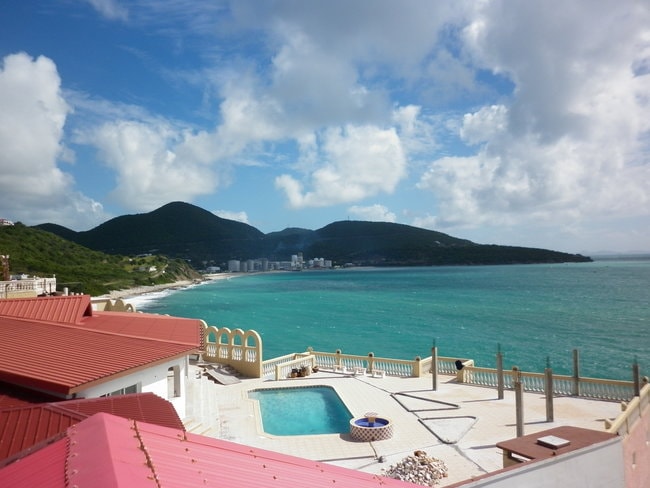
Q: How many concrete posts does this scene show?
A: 6